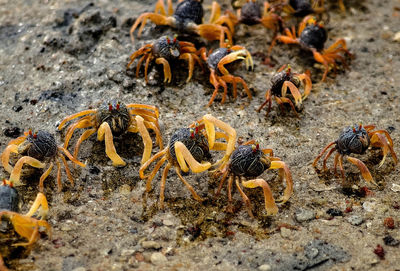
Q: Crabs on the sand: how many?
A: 13